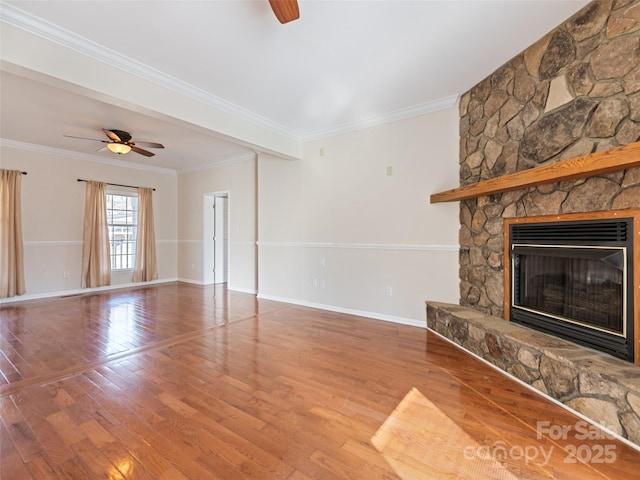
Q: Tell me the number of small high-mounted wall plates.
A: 2